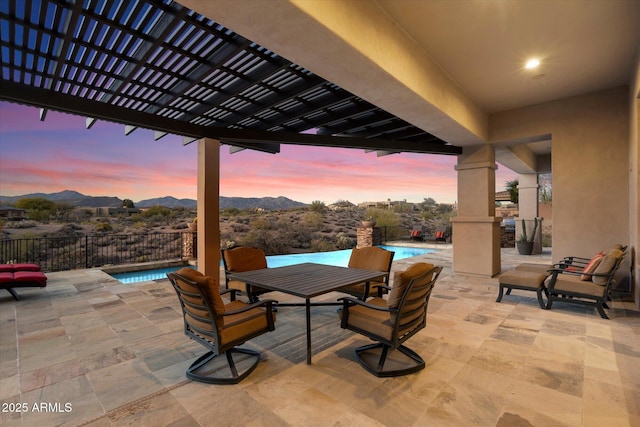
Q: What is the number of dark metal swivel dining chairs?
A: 4